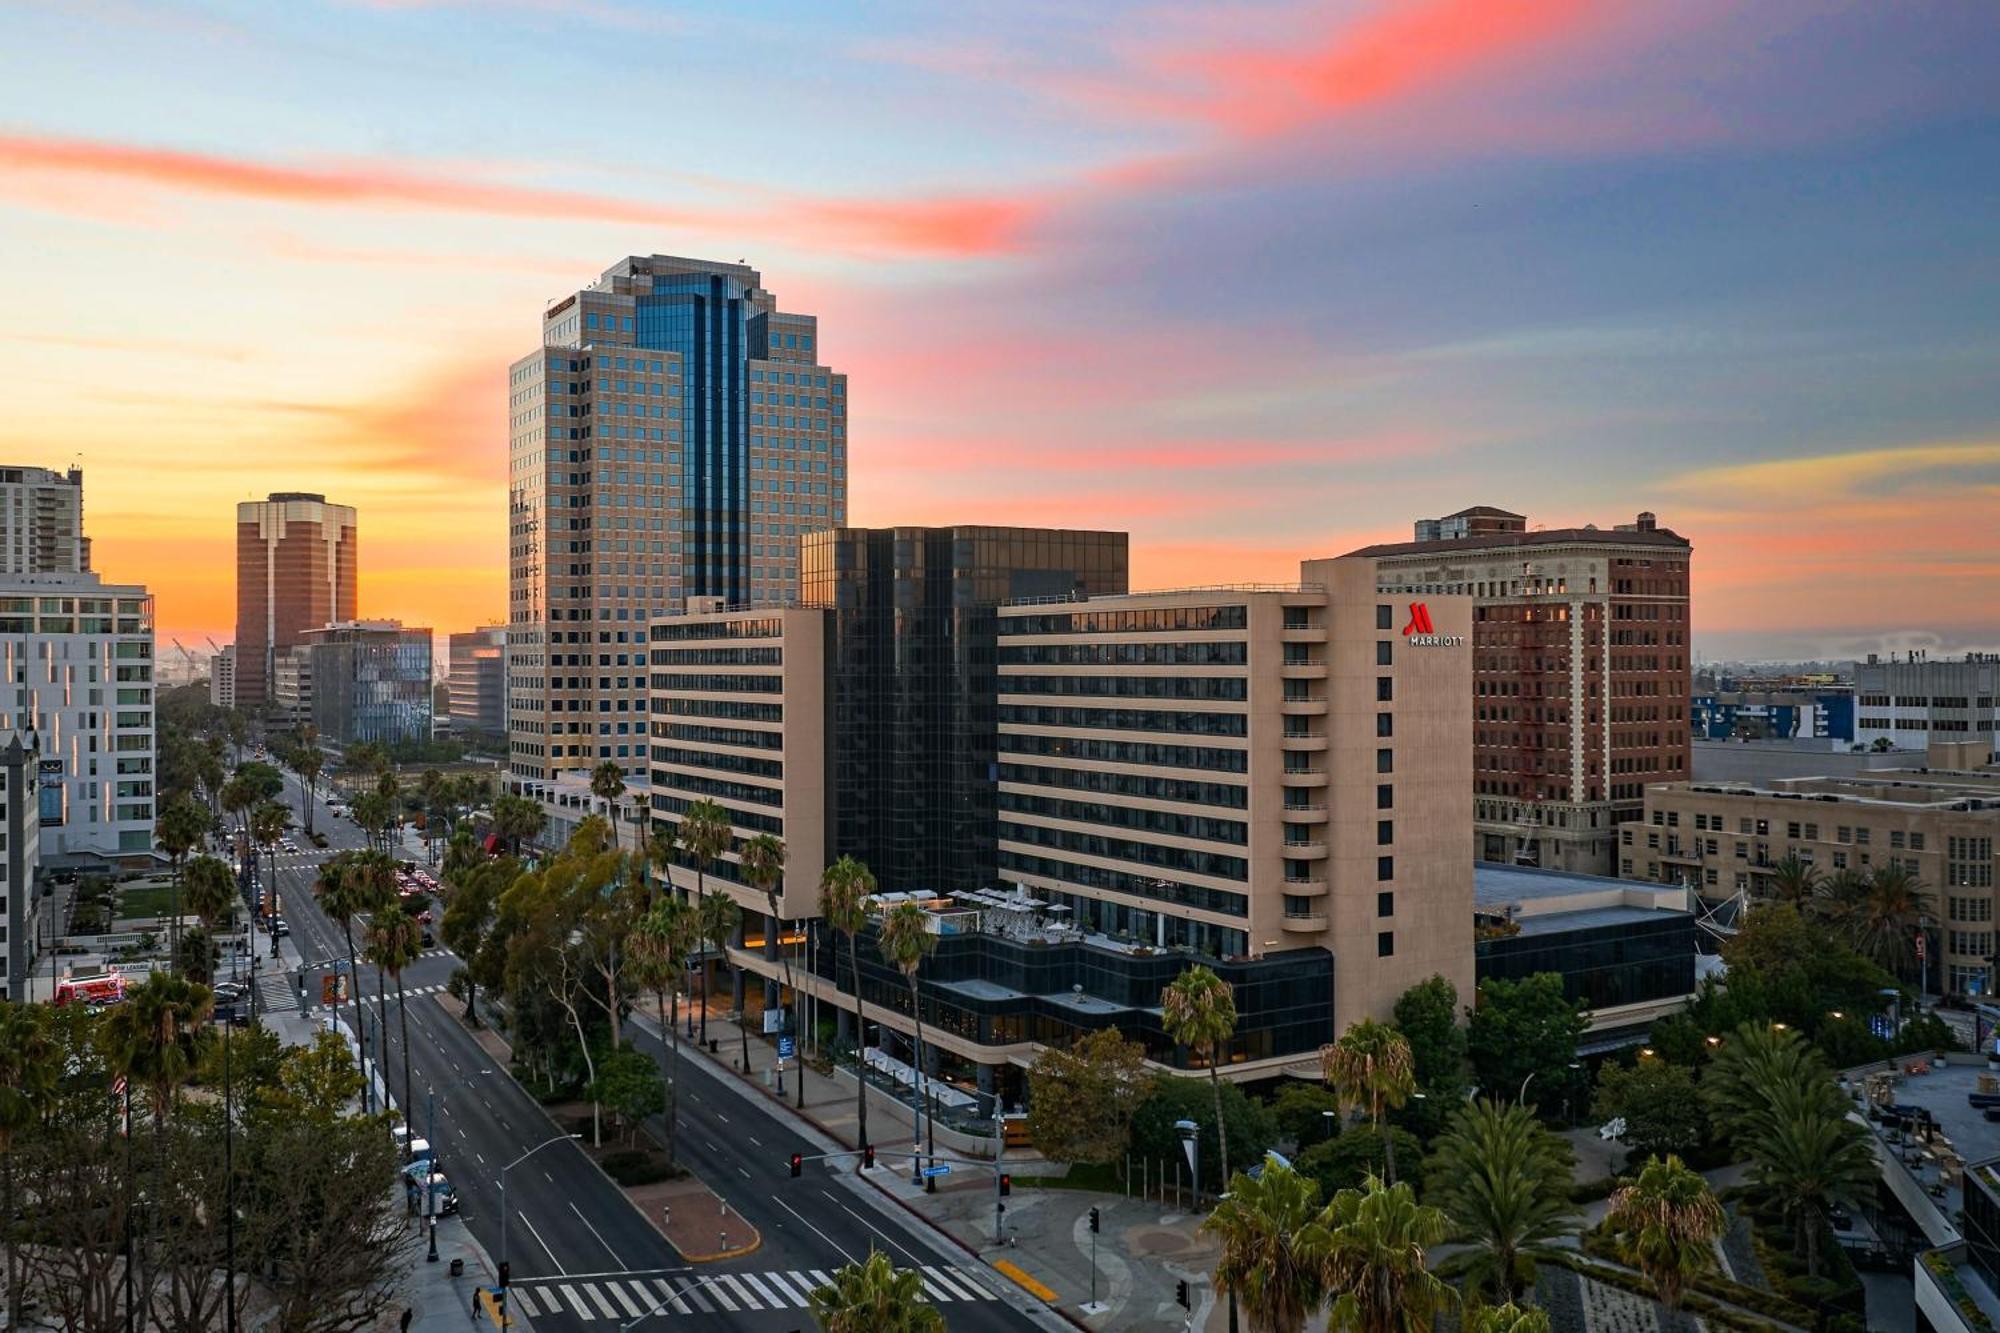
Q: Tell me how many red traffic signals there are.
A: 3